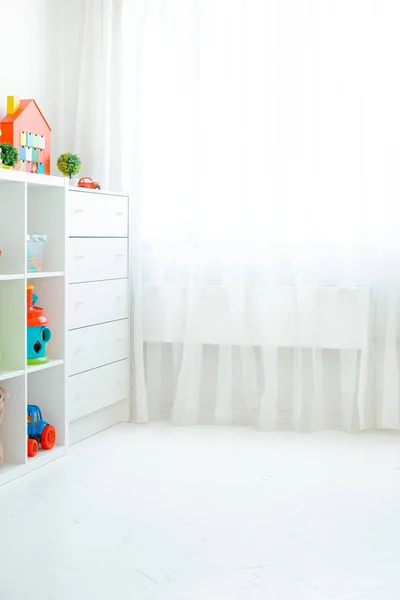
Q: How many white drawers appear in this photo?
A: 5